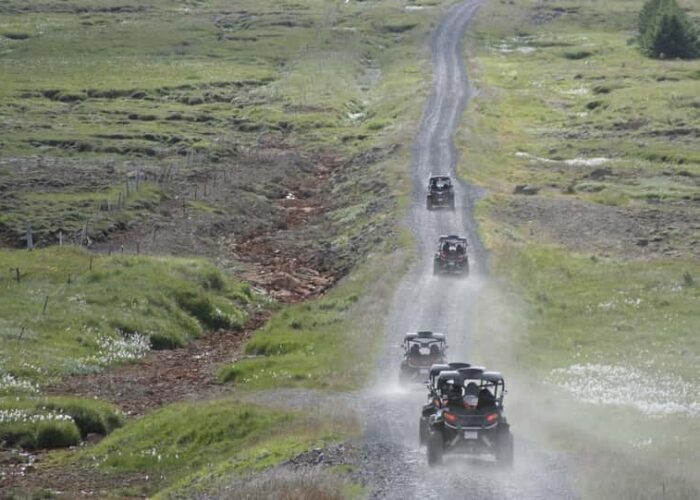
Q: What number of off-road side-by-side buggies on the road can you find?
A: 5